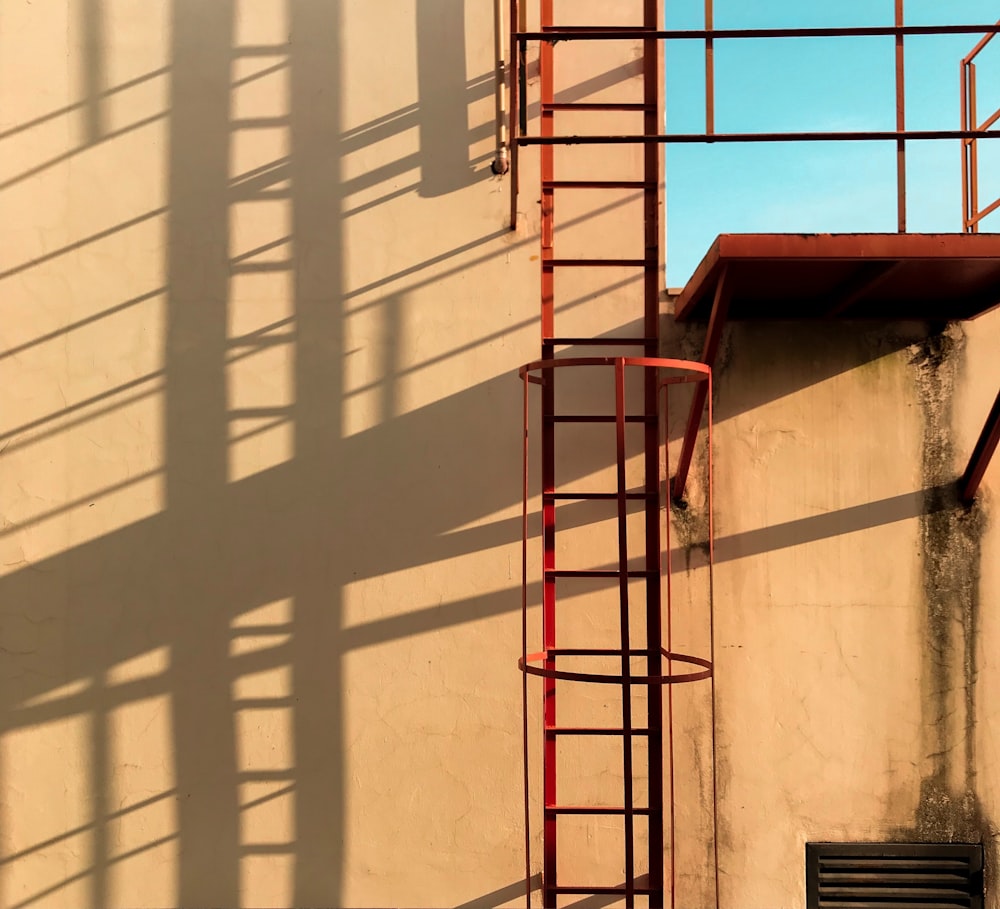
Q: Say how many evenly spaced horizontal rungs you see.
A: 12